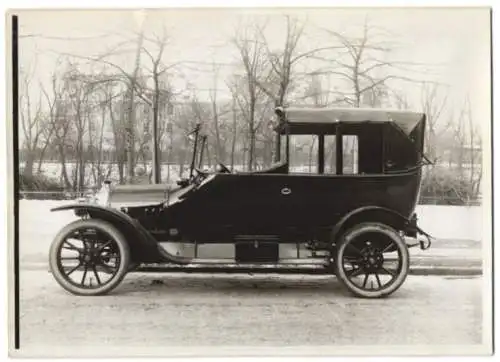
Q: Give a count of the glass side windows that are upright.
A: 3